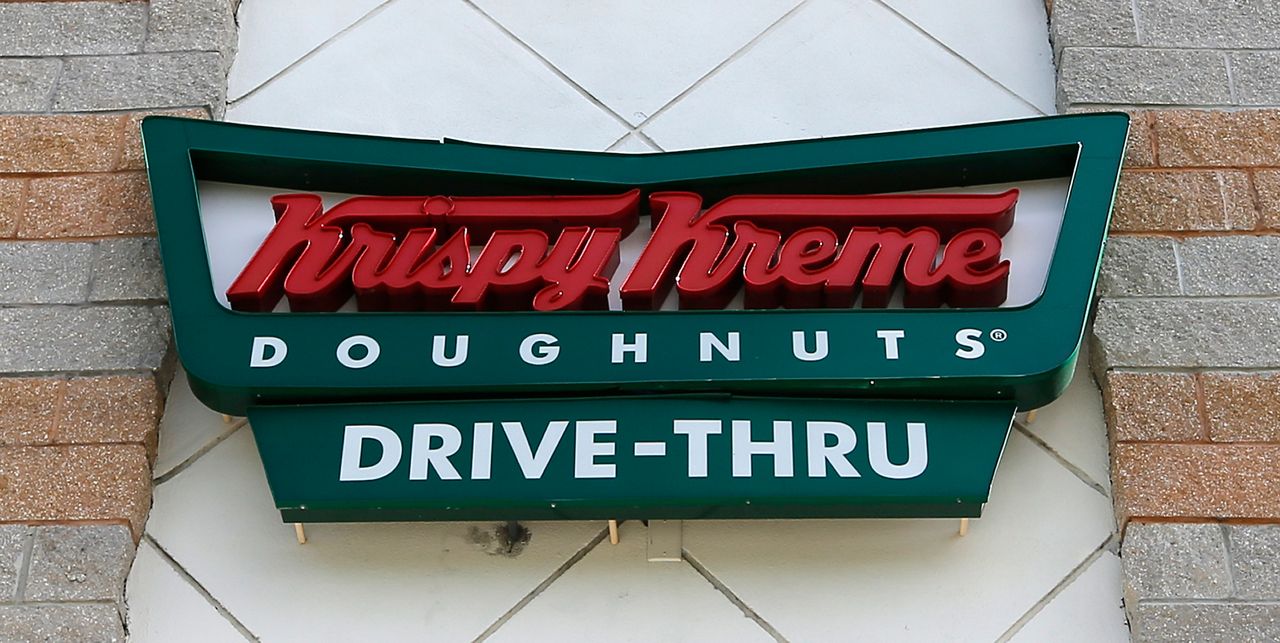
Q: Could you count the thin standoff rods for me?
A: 5